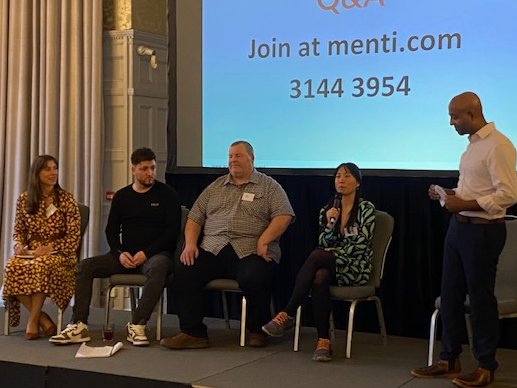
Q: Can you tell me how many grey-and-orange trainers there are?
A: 2